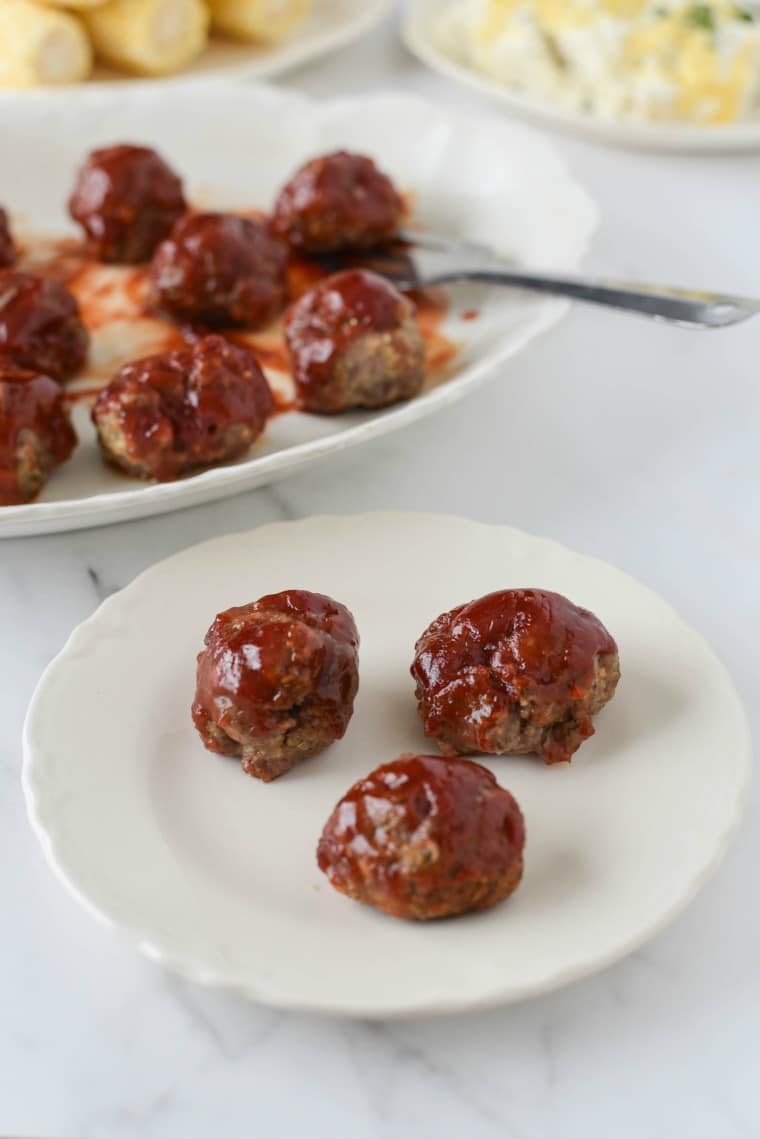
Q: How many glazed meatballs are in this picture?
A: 11